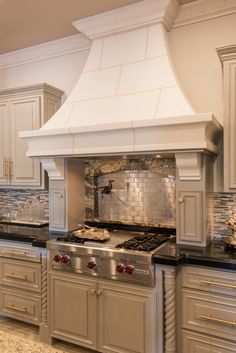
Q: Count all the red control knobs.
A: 5